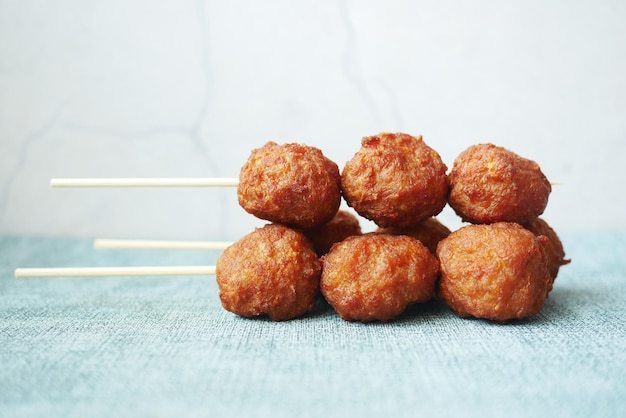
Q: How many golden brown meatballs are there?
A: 9